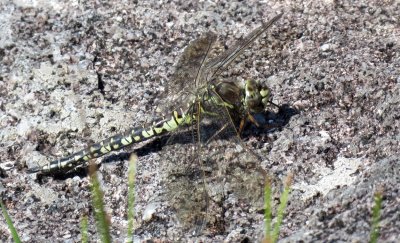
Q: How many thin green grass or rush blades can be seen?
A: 7